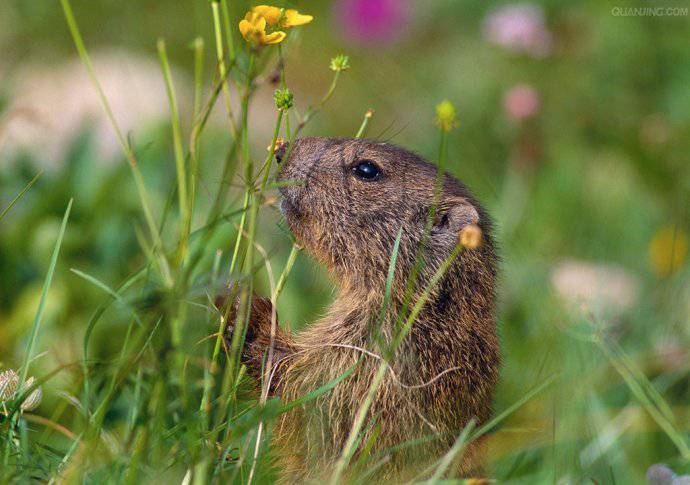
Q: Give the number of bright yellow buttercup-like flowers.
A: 2